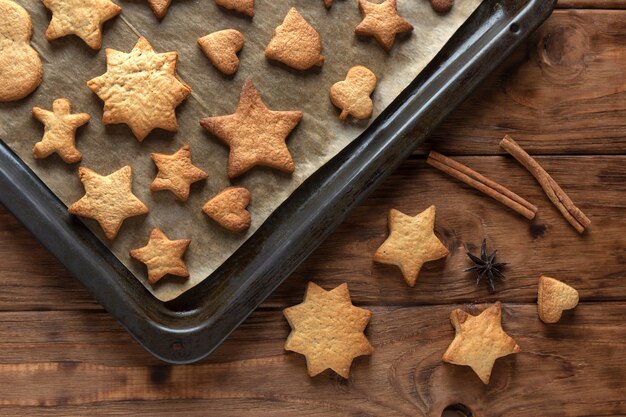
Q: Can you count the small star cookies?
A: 3